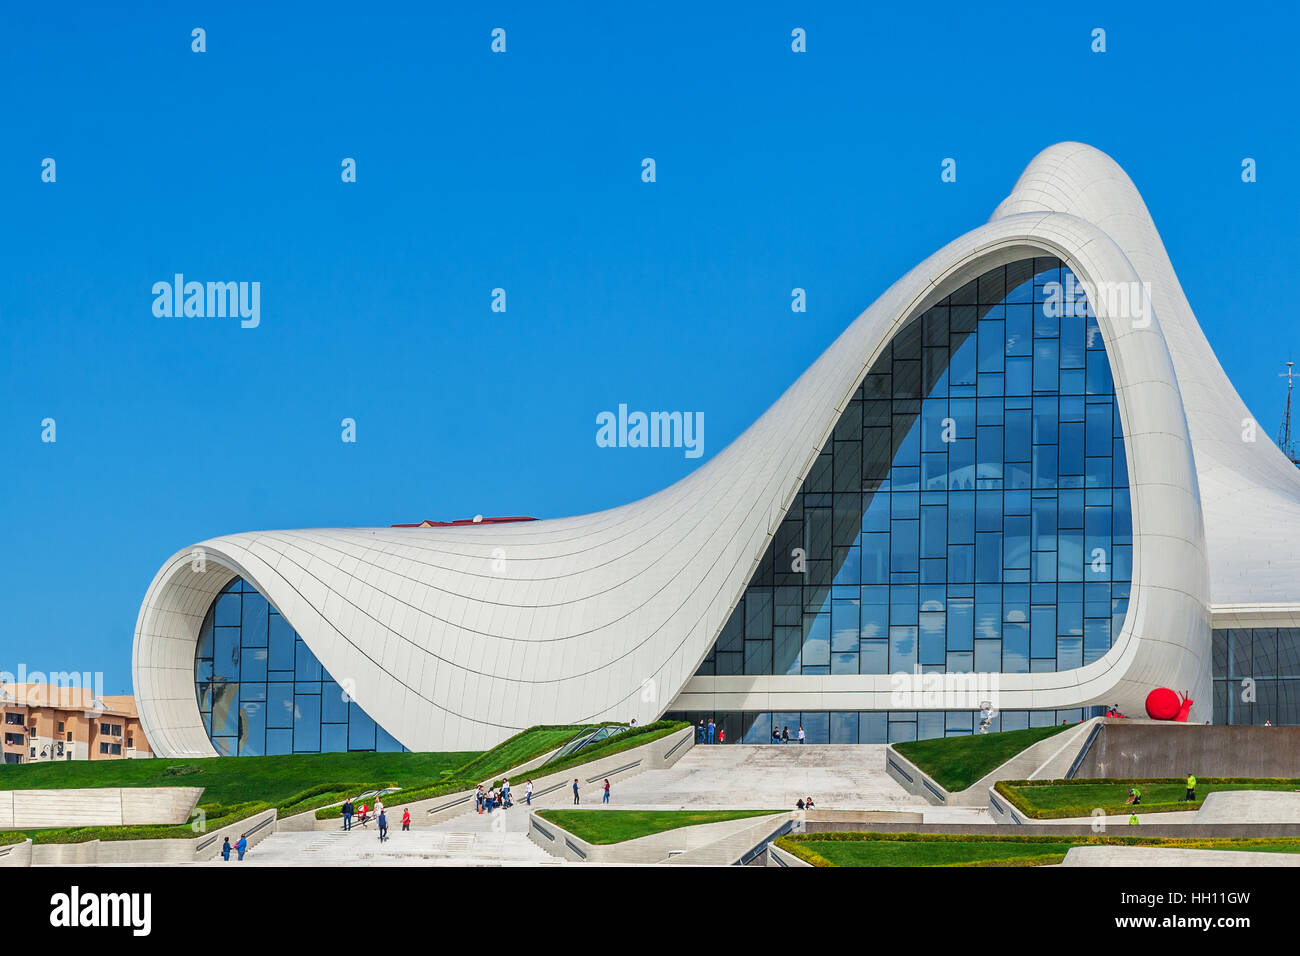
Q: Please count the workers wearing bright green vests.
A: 3